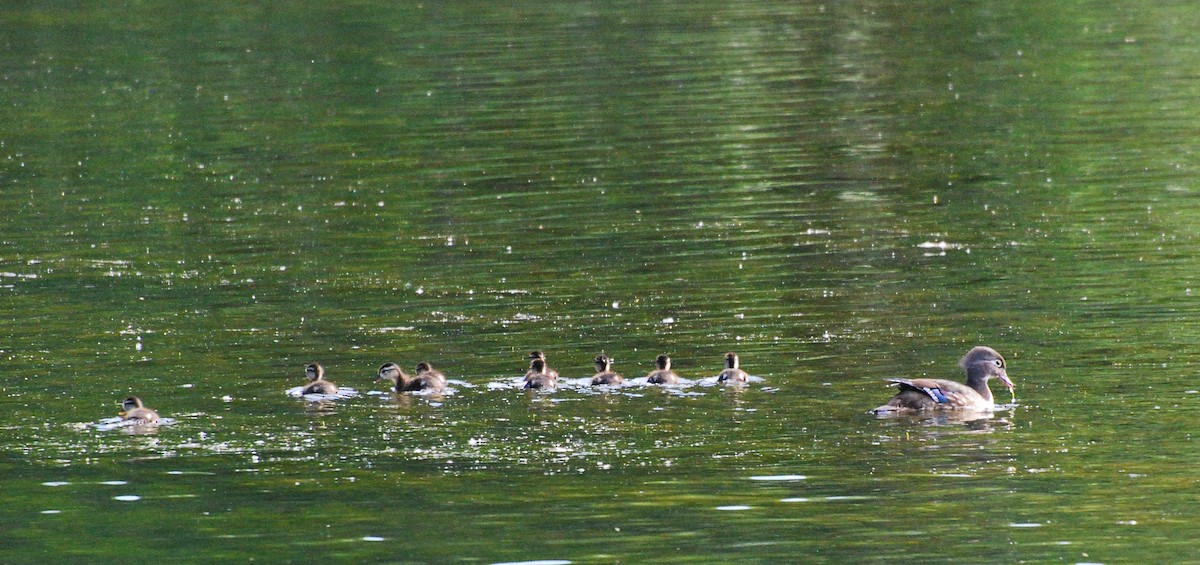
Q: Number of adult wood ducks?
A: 1